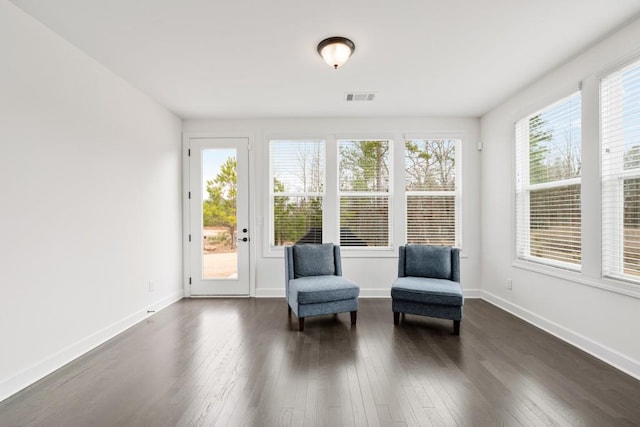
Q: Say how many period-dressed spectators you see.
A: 0